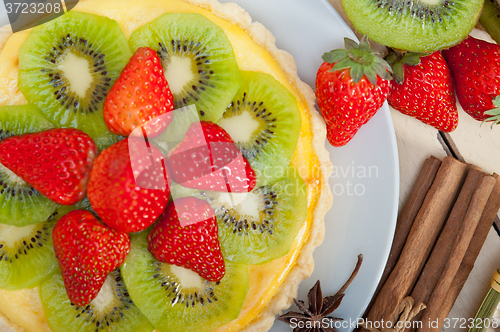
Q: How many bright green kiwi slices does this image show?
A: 9